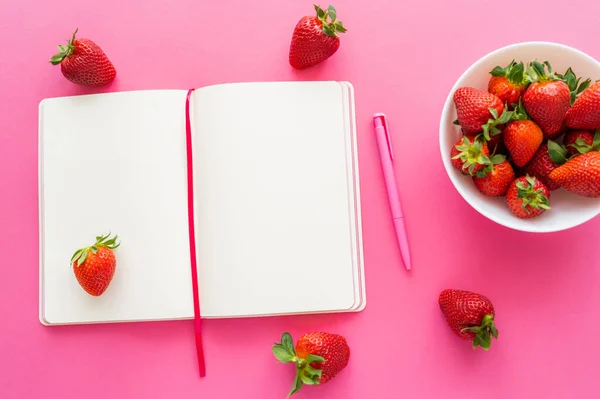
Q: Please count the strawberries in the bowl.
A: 11